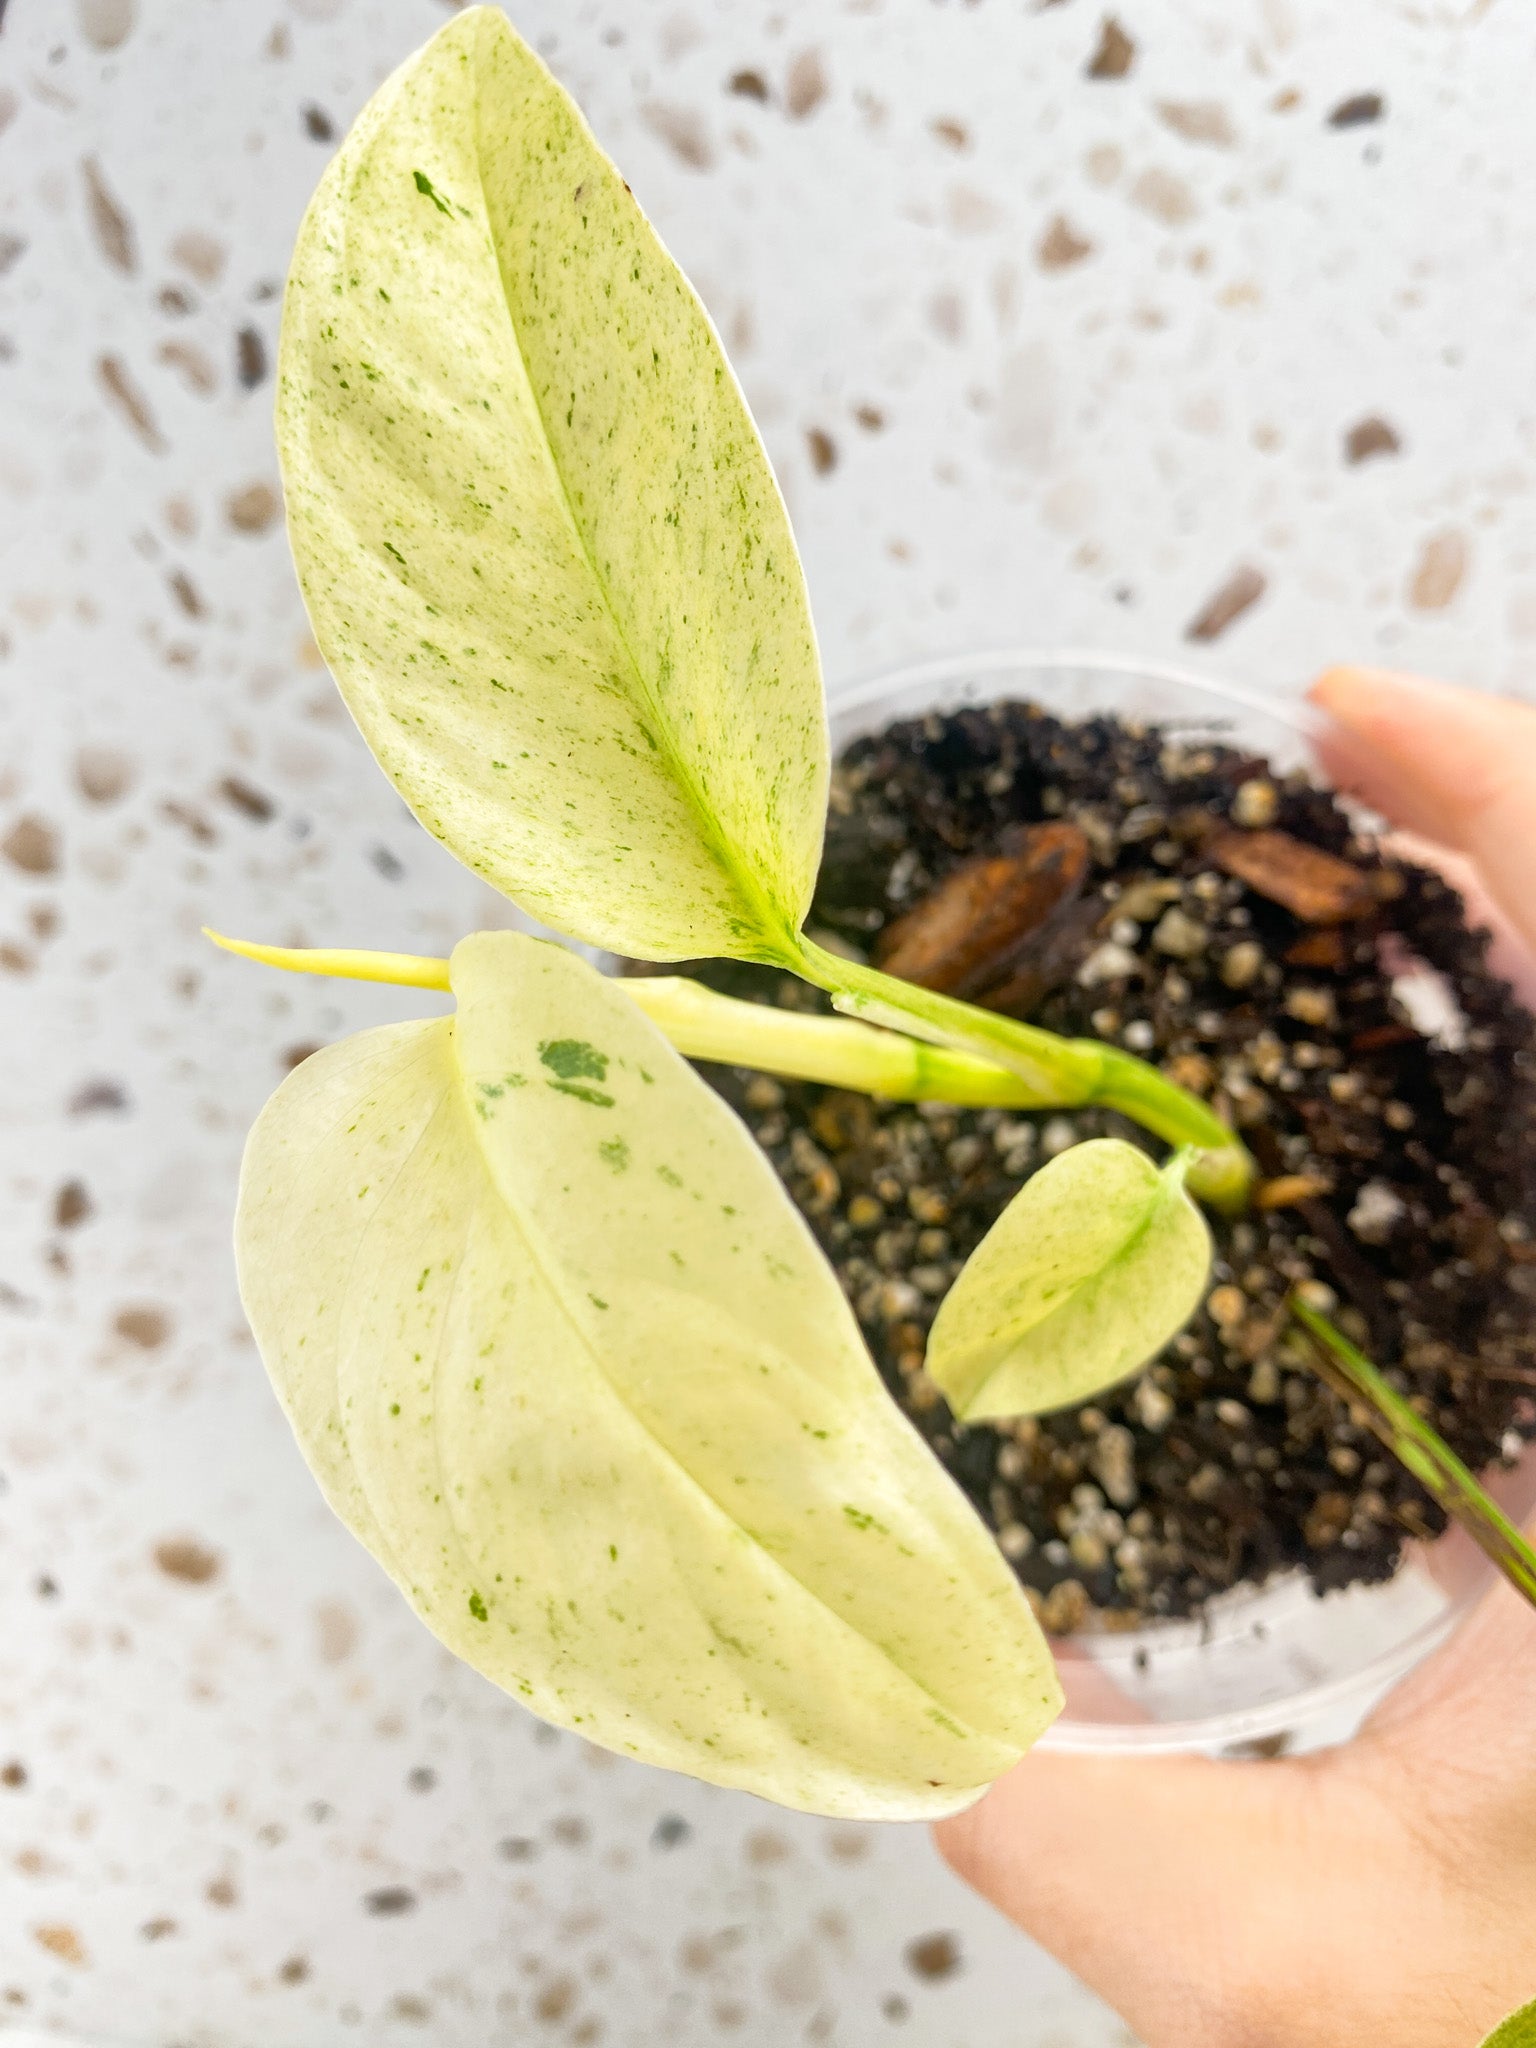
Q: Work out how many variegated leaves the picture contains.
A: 3